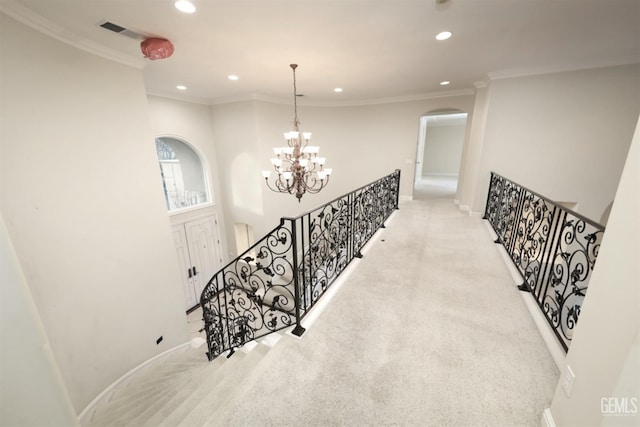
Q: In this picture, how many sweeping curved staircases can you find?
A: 1